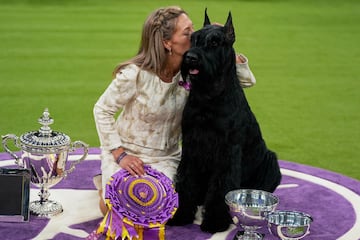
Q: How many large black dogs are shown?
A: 1